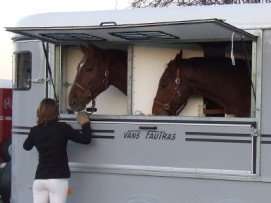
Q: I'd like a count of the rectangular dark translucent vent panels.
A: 2